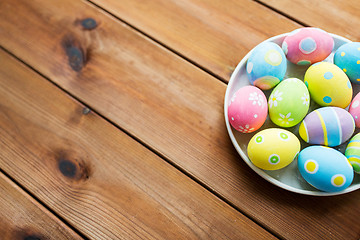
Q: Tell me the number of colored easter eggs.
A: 11